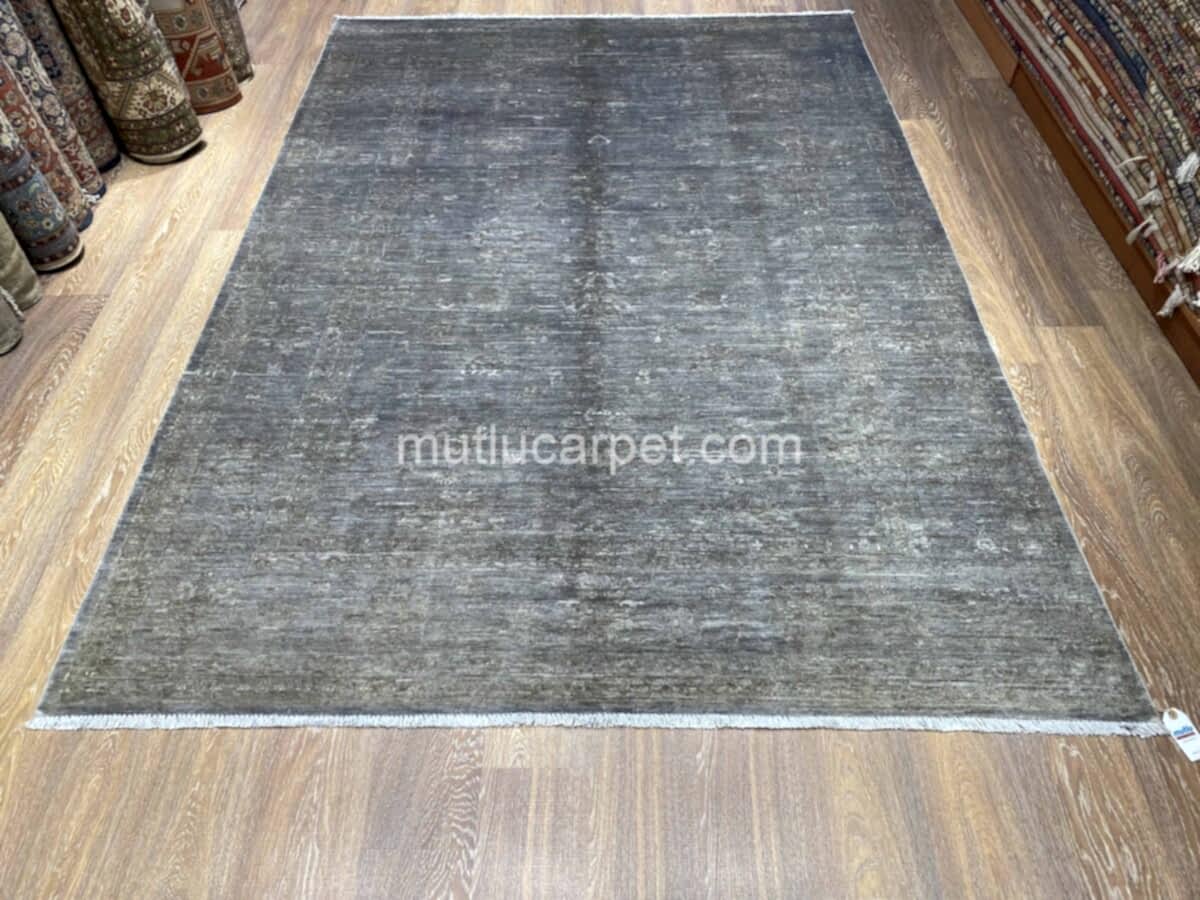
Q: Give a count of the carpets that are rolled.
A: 9